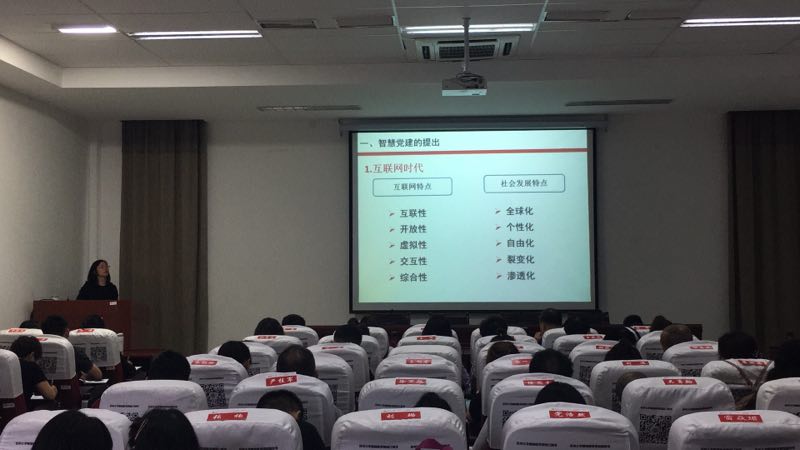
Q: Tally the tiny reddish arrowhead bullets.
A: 10